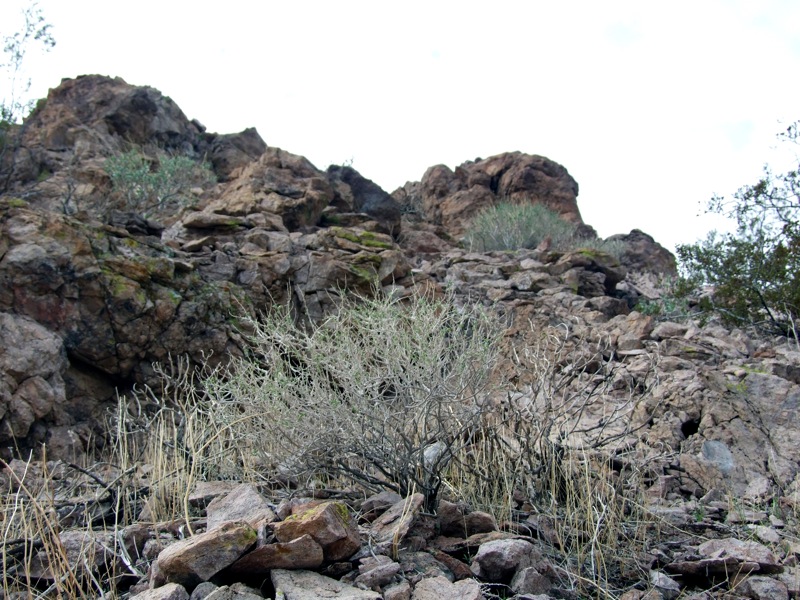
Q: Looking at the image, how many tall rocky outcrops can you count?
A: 2